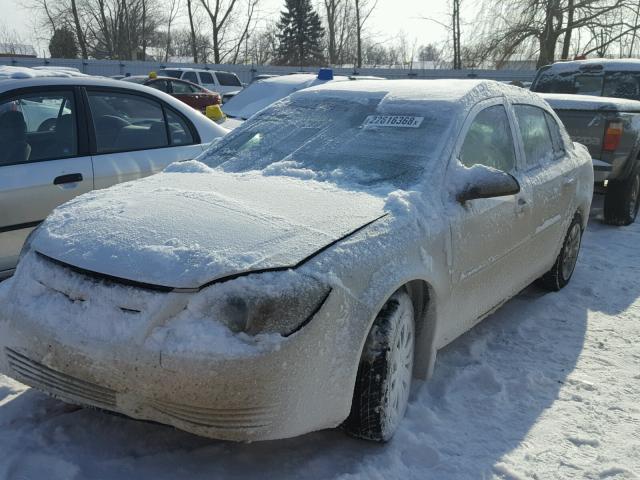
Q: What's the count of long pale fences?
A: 1